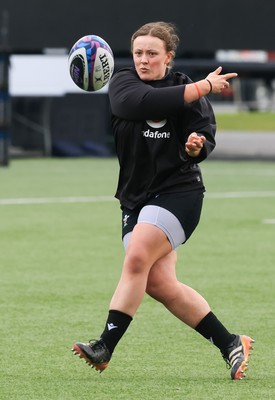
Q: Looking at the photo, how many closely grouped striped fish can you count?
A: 0